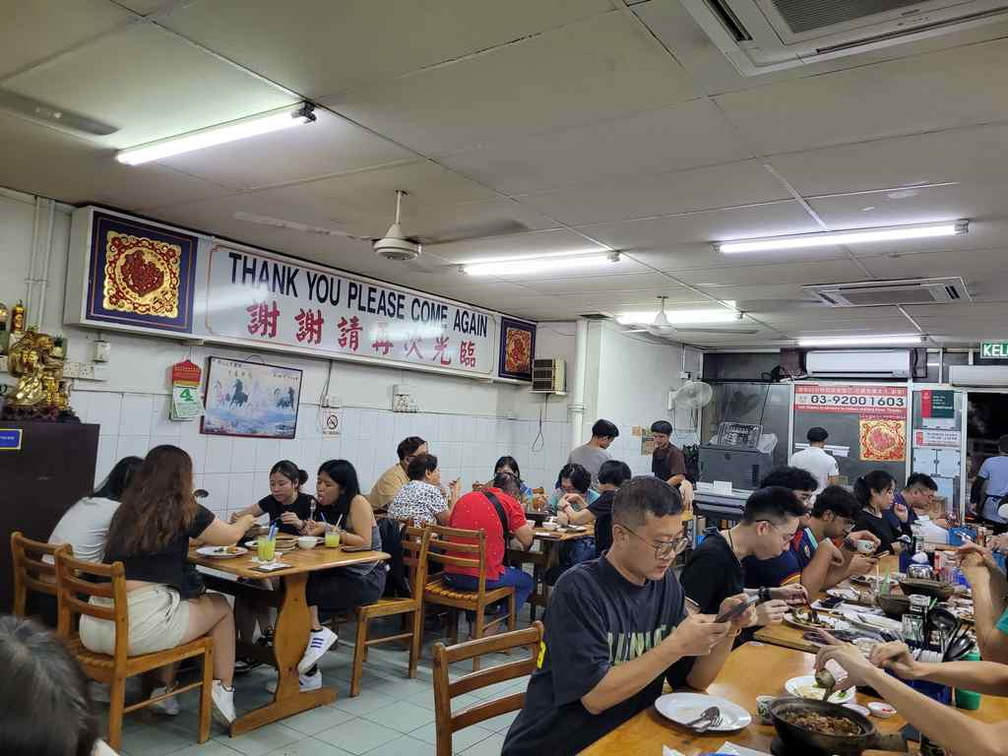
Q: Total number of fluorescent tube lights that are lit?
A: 5